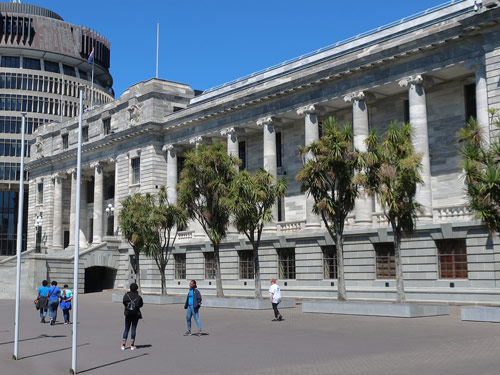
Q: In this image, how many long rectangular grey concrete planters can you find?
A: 4